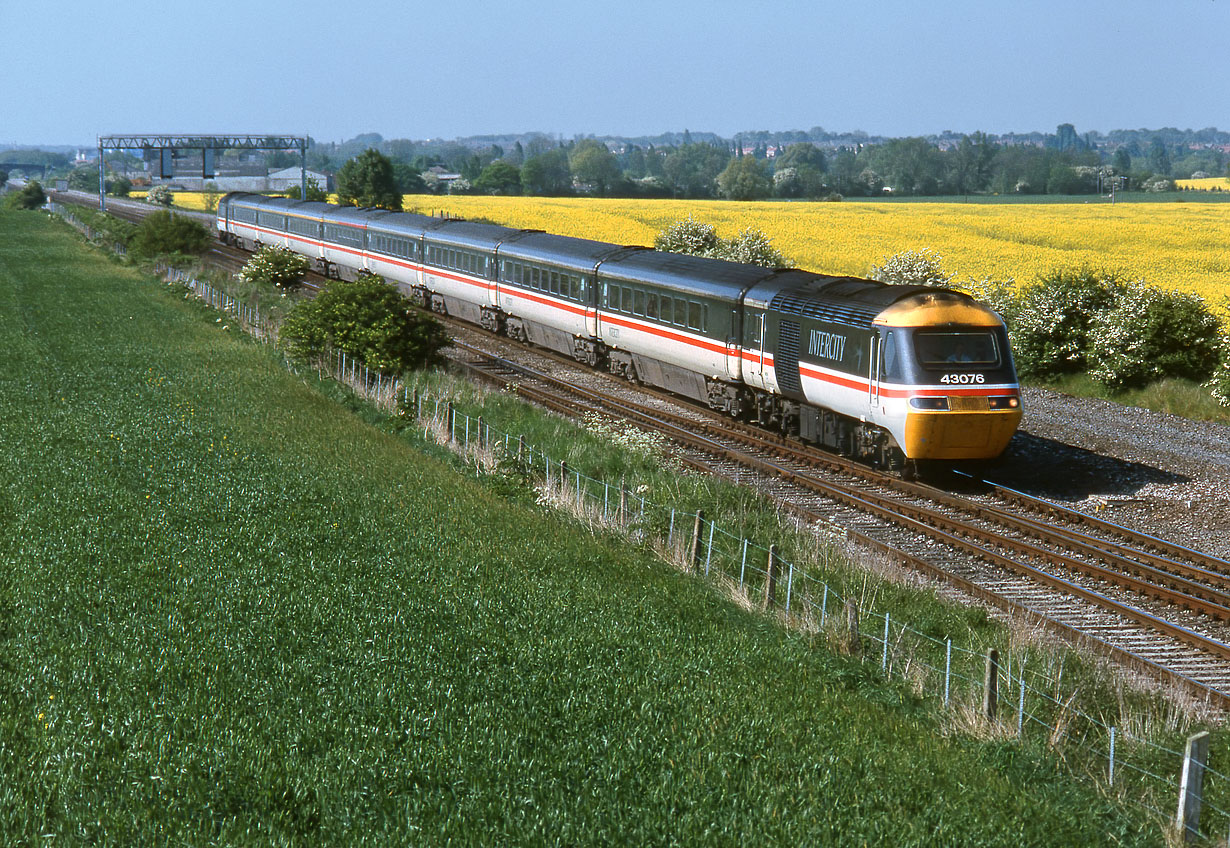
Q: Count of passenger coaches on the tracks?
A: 8